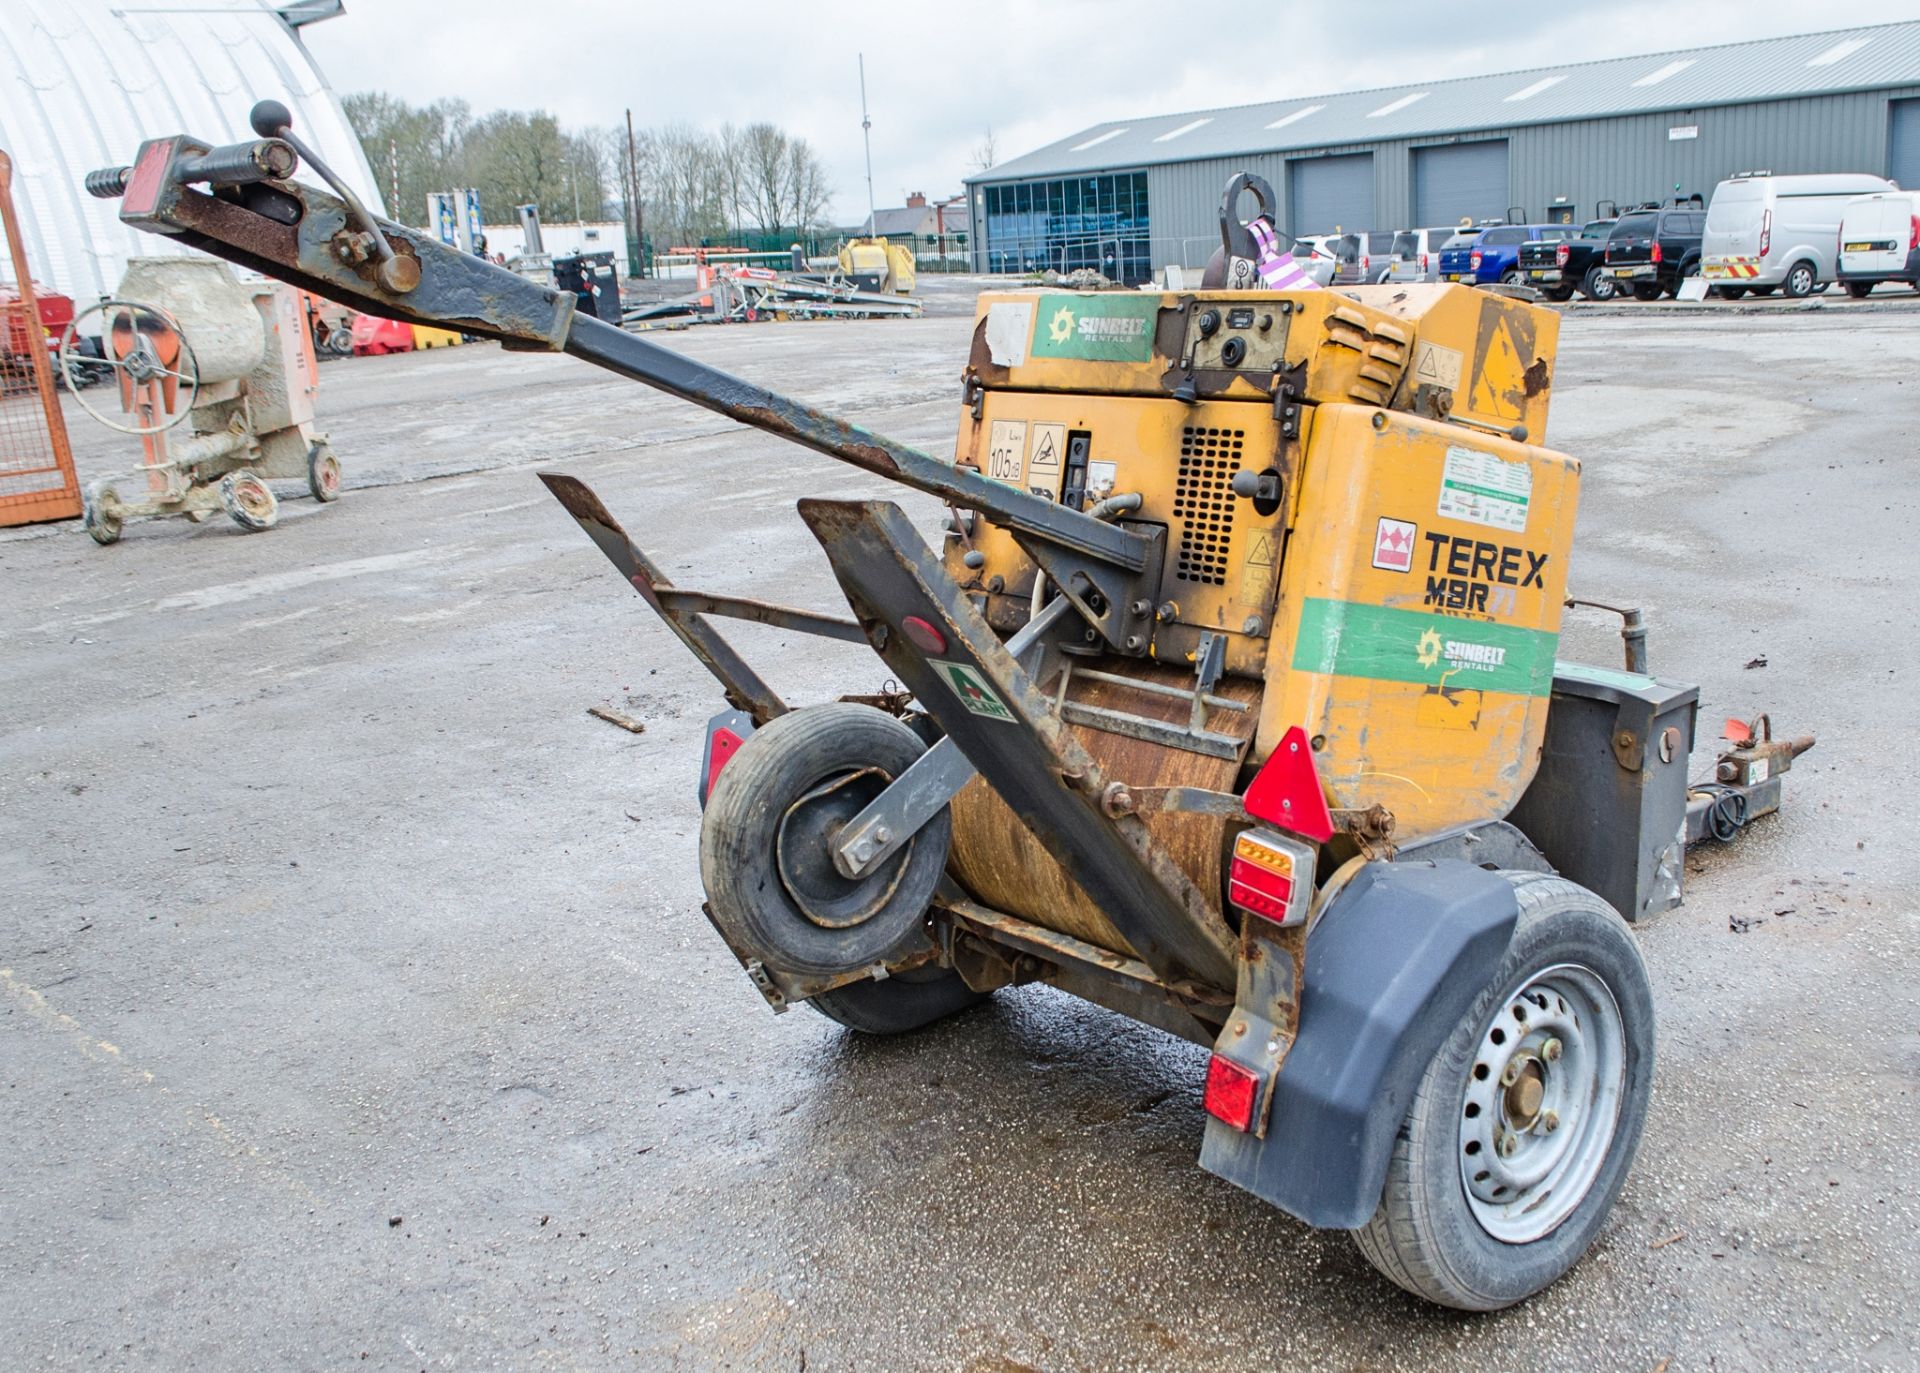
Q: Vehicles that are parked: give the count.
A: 8